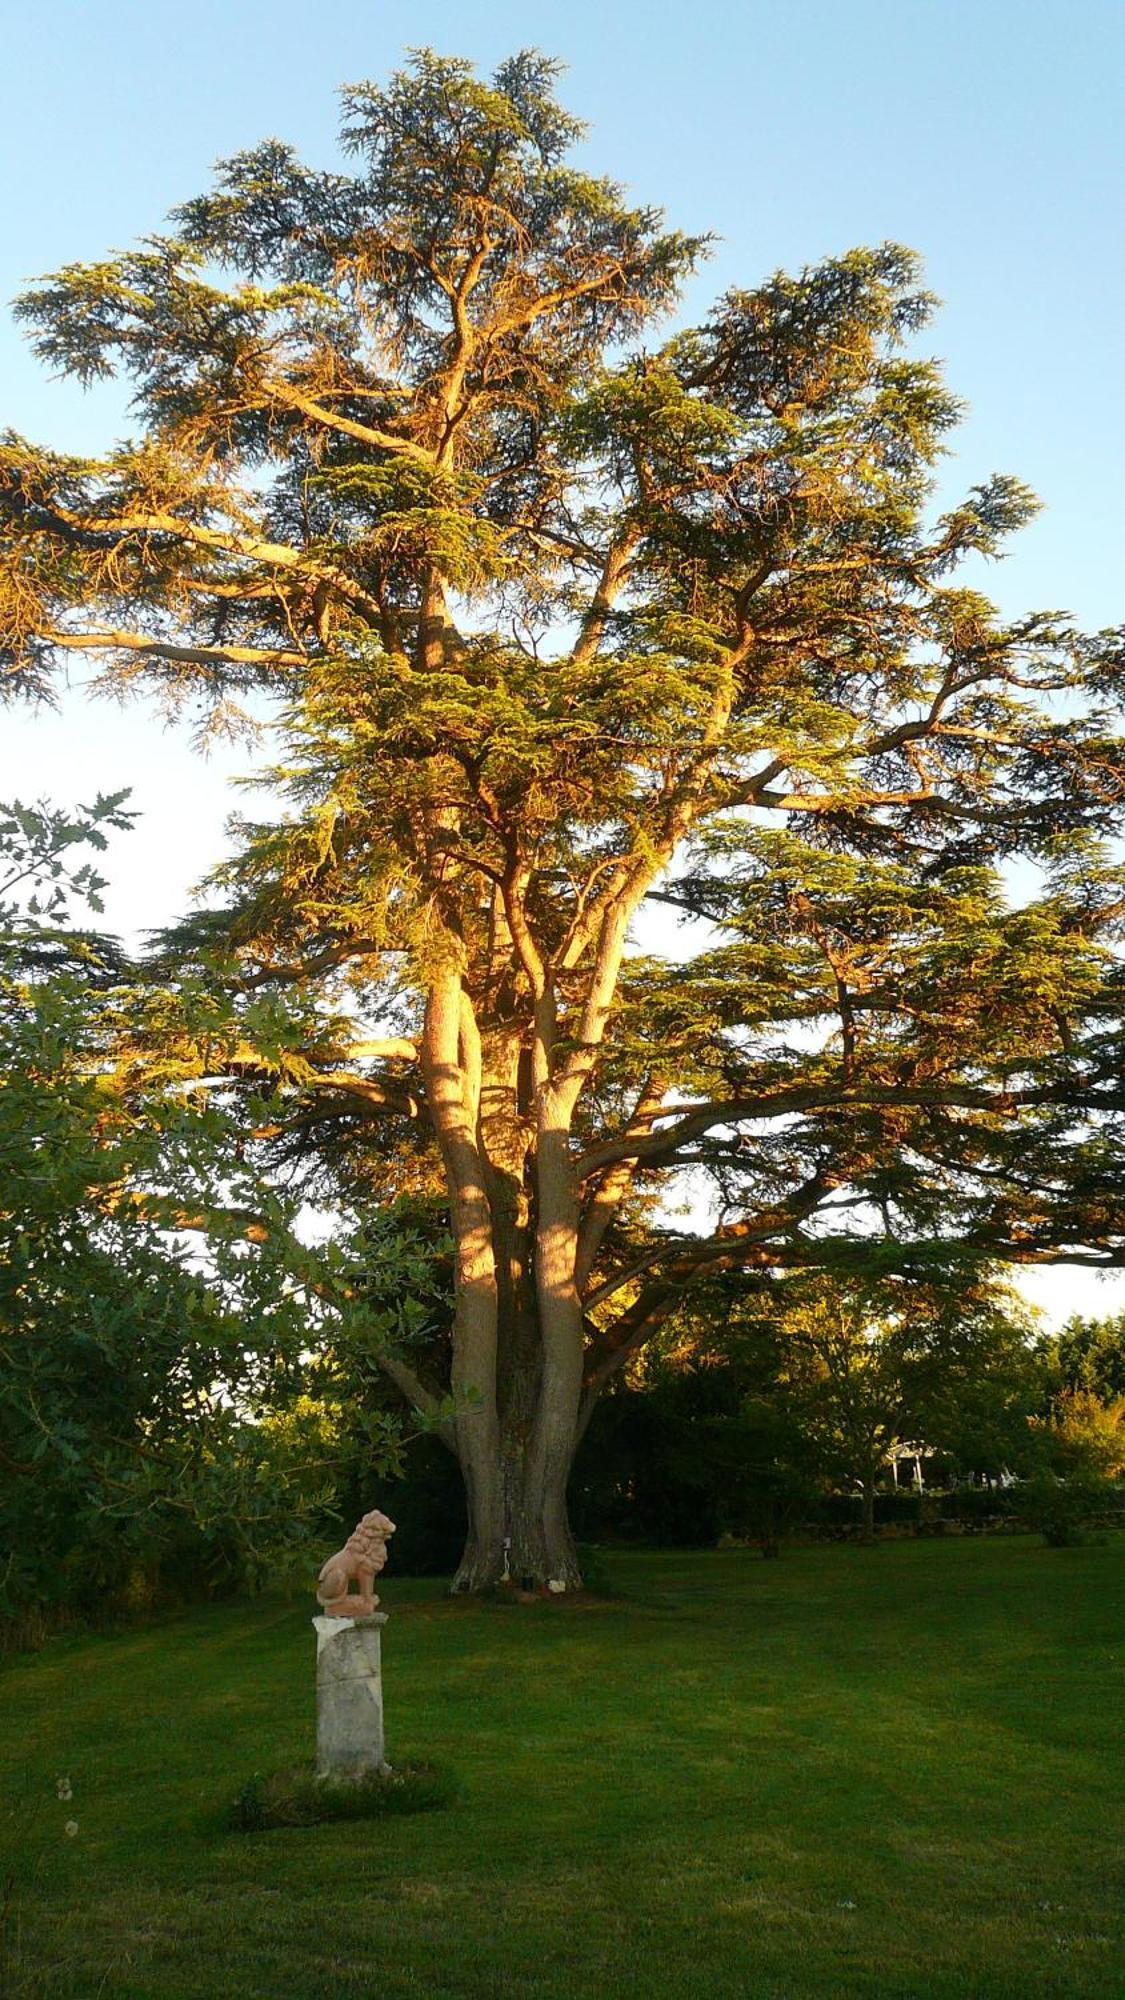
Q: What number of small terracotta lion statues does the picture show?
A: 1